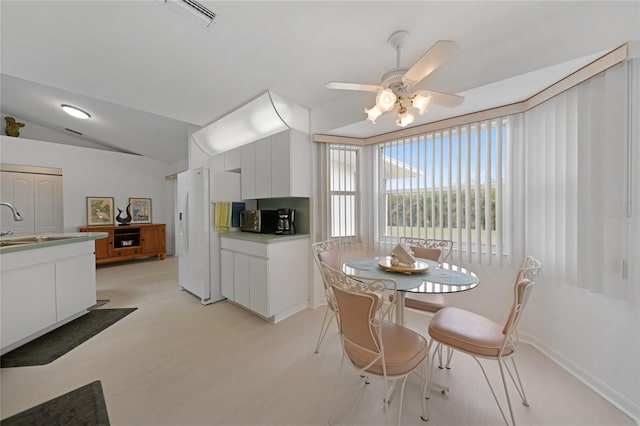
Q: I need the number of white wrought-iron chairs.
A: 4